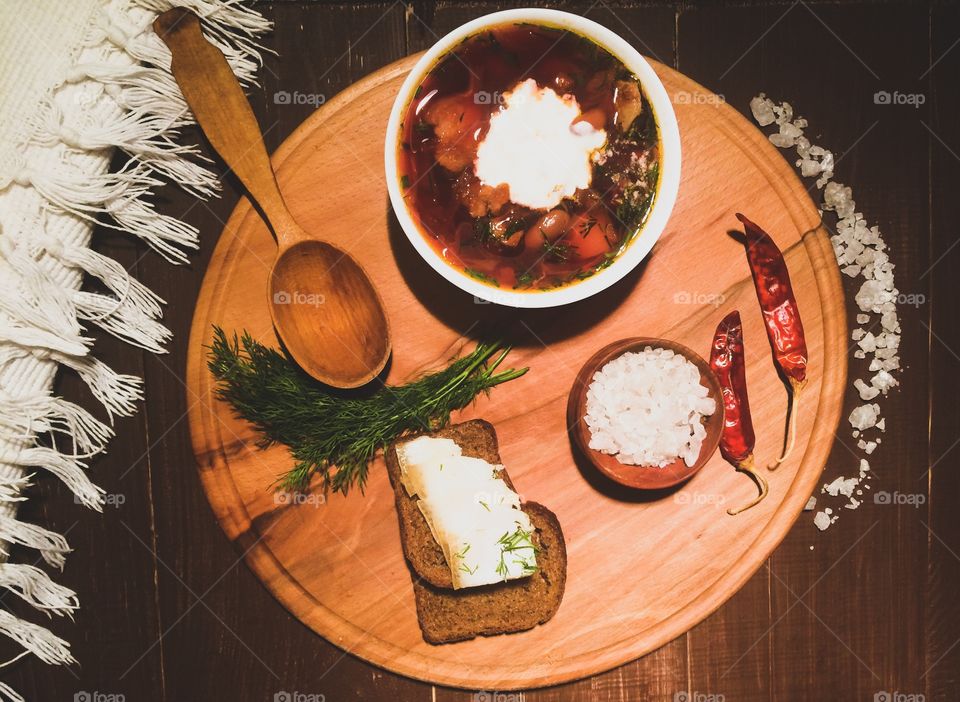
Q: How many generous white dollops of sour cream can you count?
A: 1